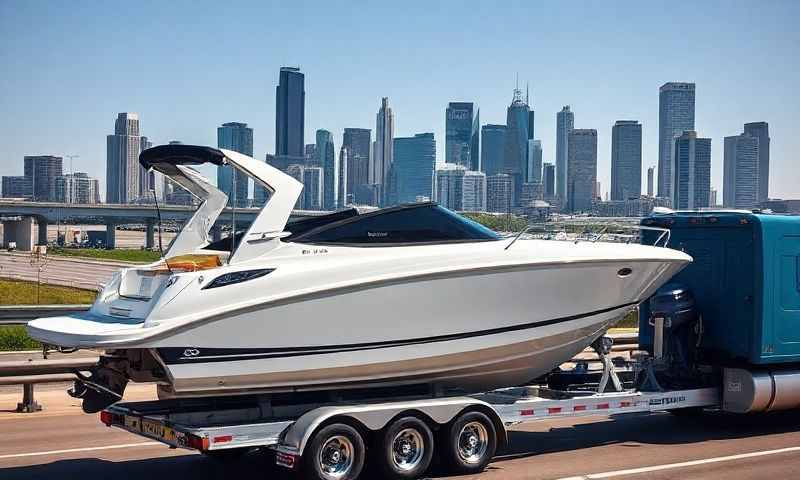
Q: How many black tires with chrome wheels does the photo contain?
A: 3